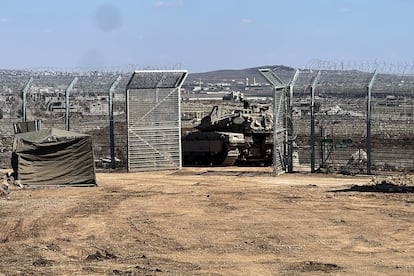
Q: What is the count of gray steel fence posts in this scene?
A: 6